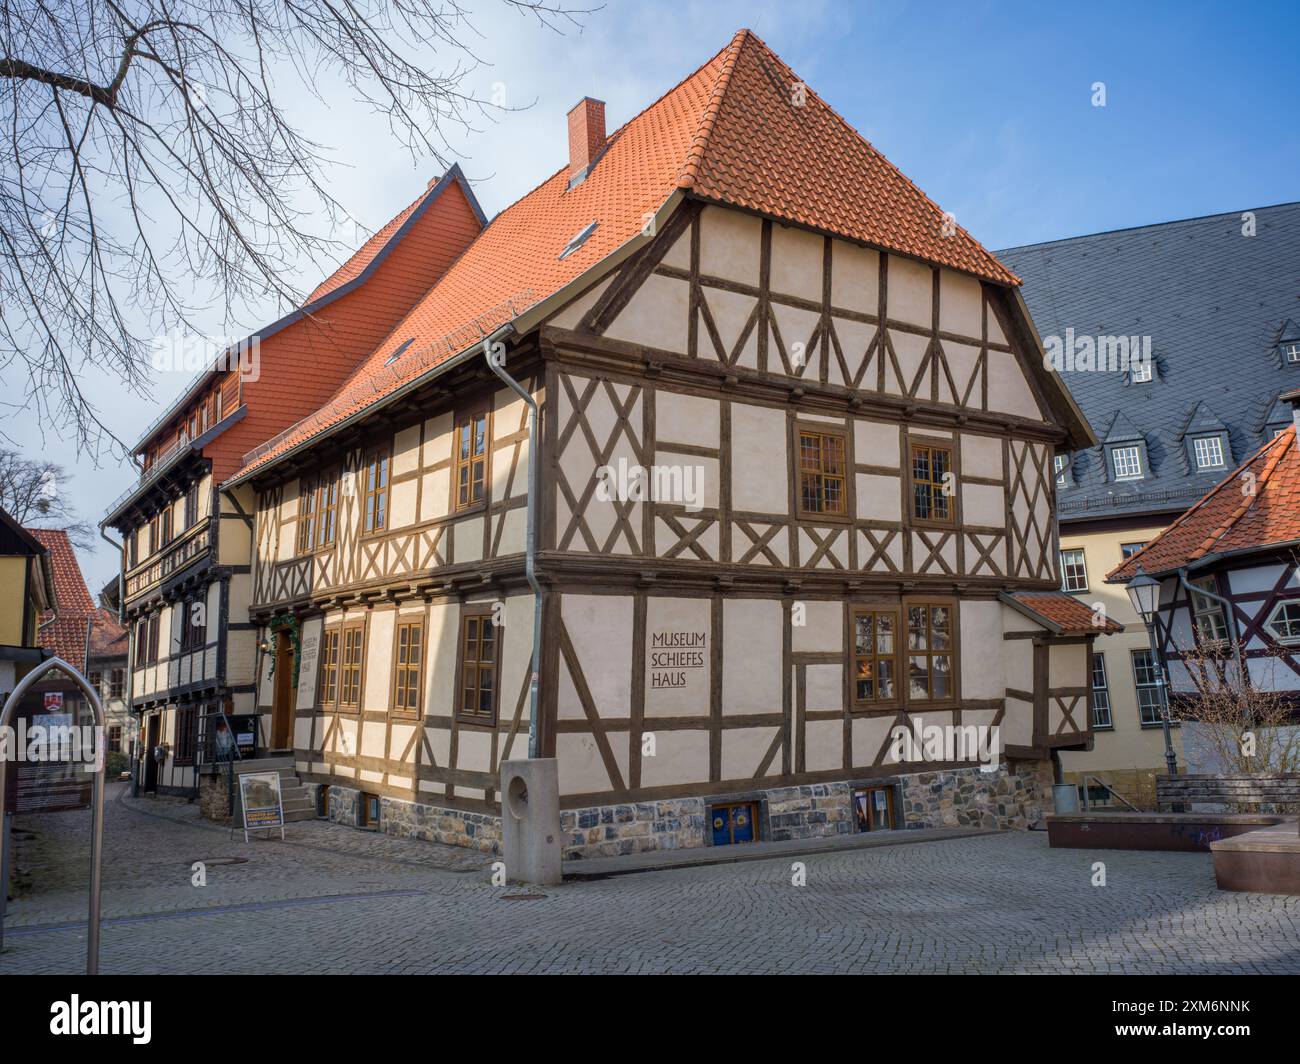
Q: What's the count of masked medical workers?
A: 0